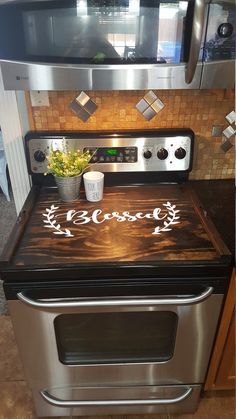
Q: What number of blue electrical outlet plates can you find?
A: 0